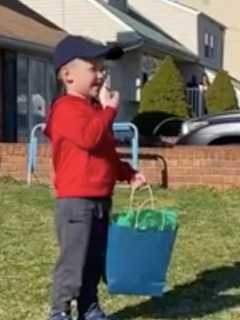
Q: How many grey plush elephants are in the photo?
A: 0